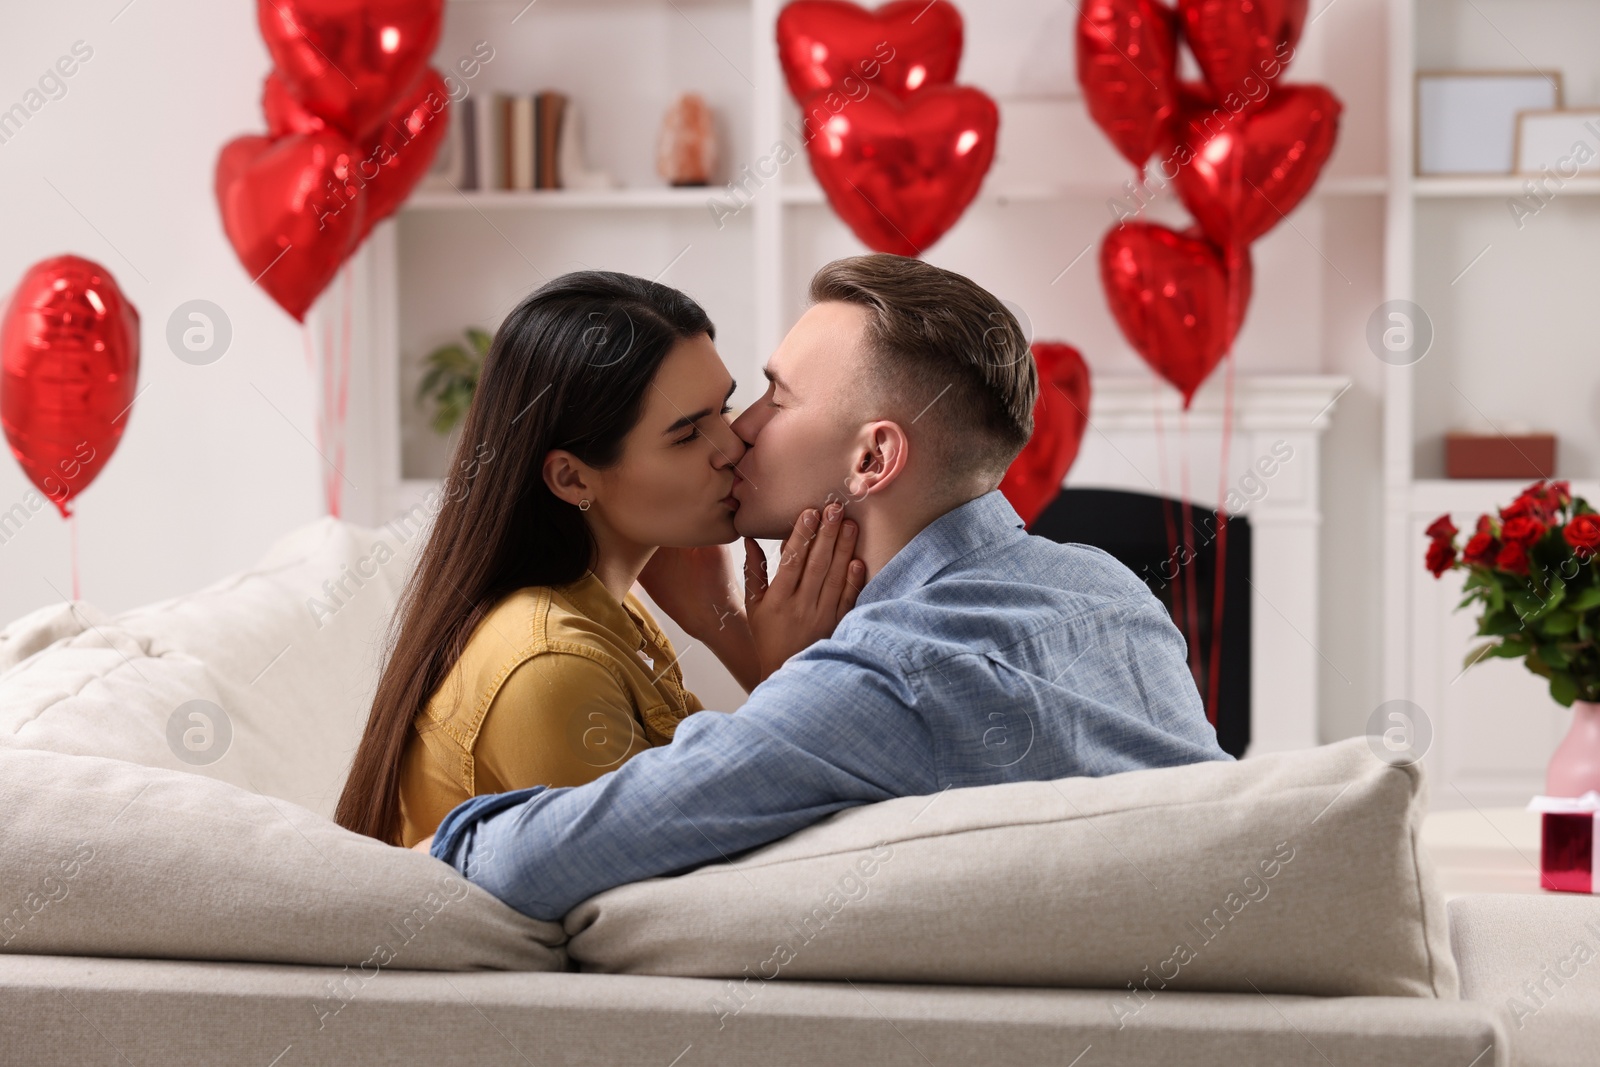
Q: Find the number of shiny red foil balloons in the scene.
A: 11